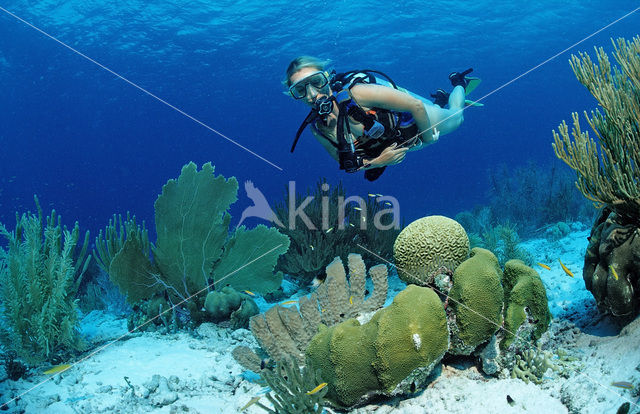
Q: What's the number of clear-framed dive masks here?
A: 1